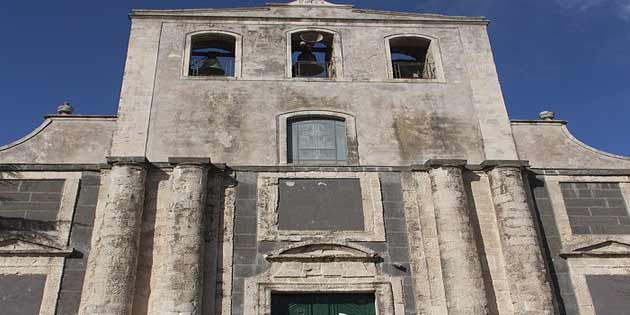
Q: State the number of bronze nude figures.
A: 0